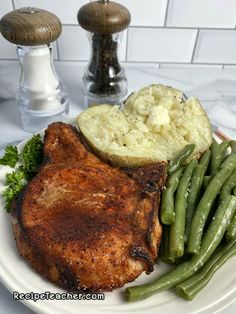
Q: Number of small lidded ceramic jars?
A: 0